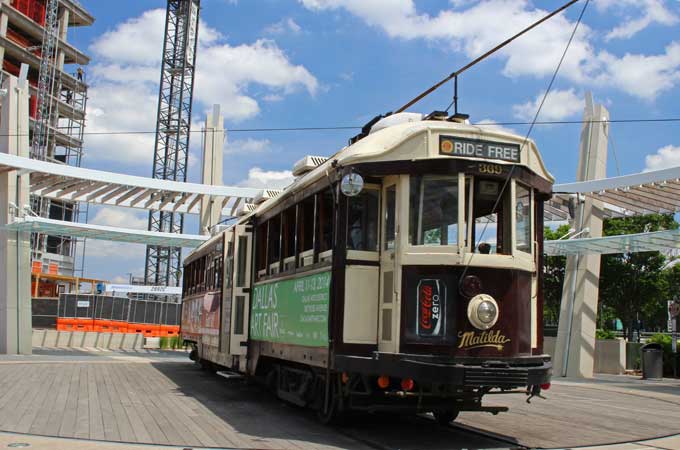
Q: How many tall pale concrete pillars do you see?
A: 3